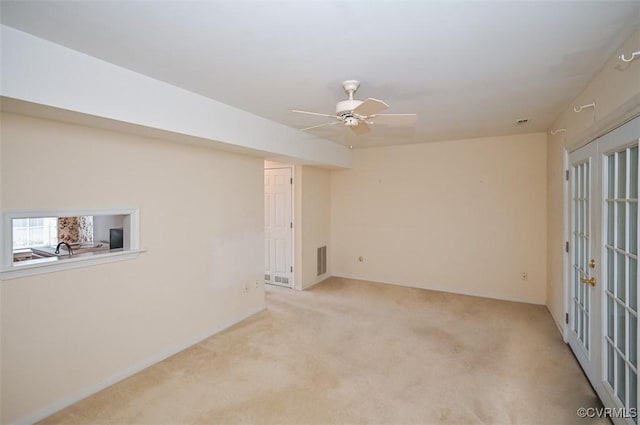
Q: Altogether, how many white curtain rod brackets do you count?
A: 3